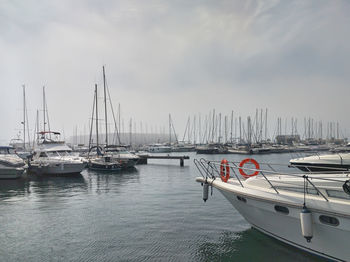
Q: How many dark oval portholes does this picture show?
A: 3